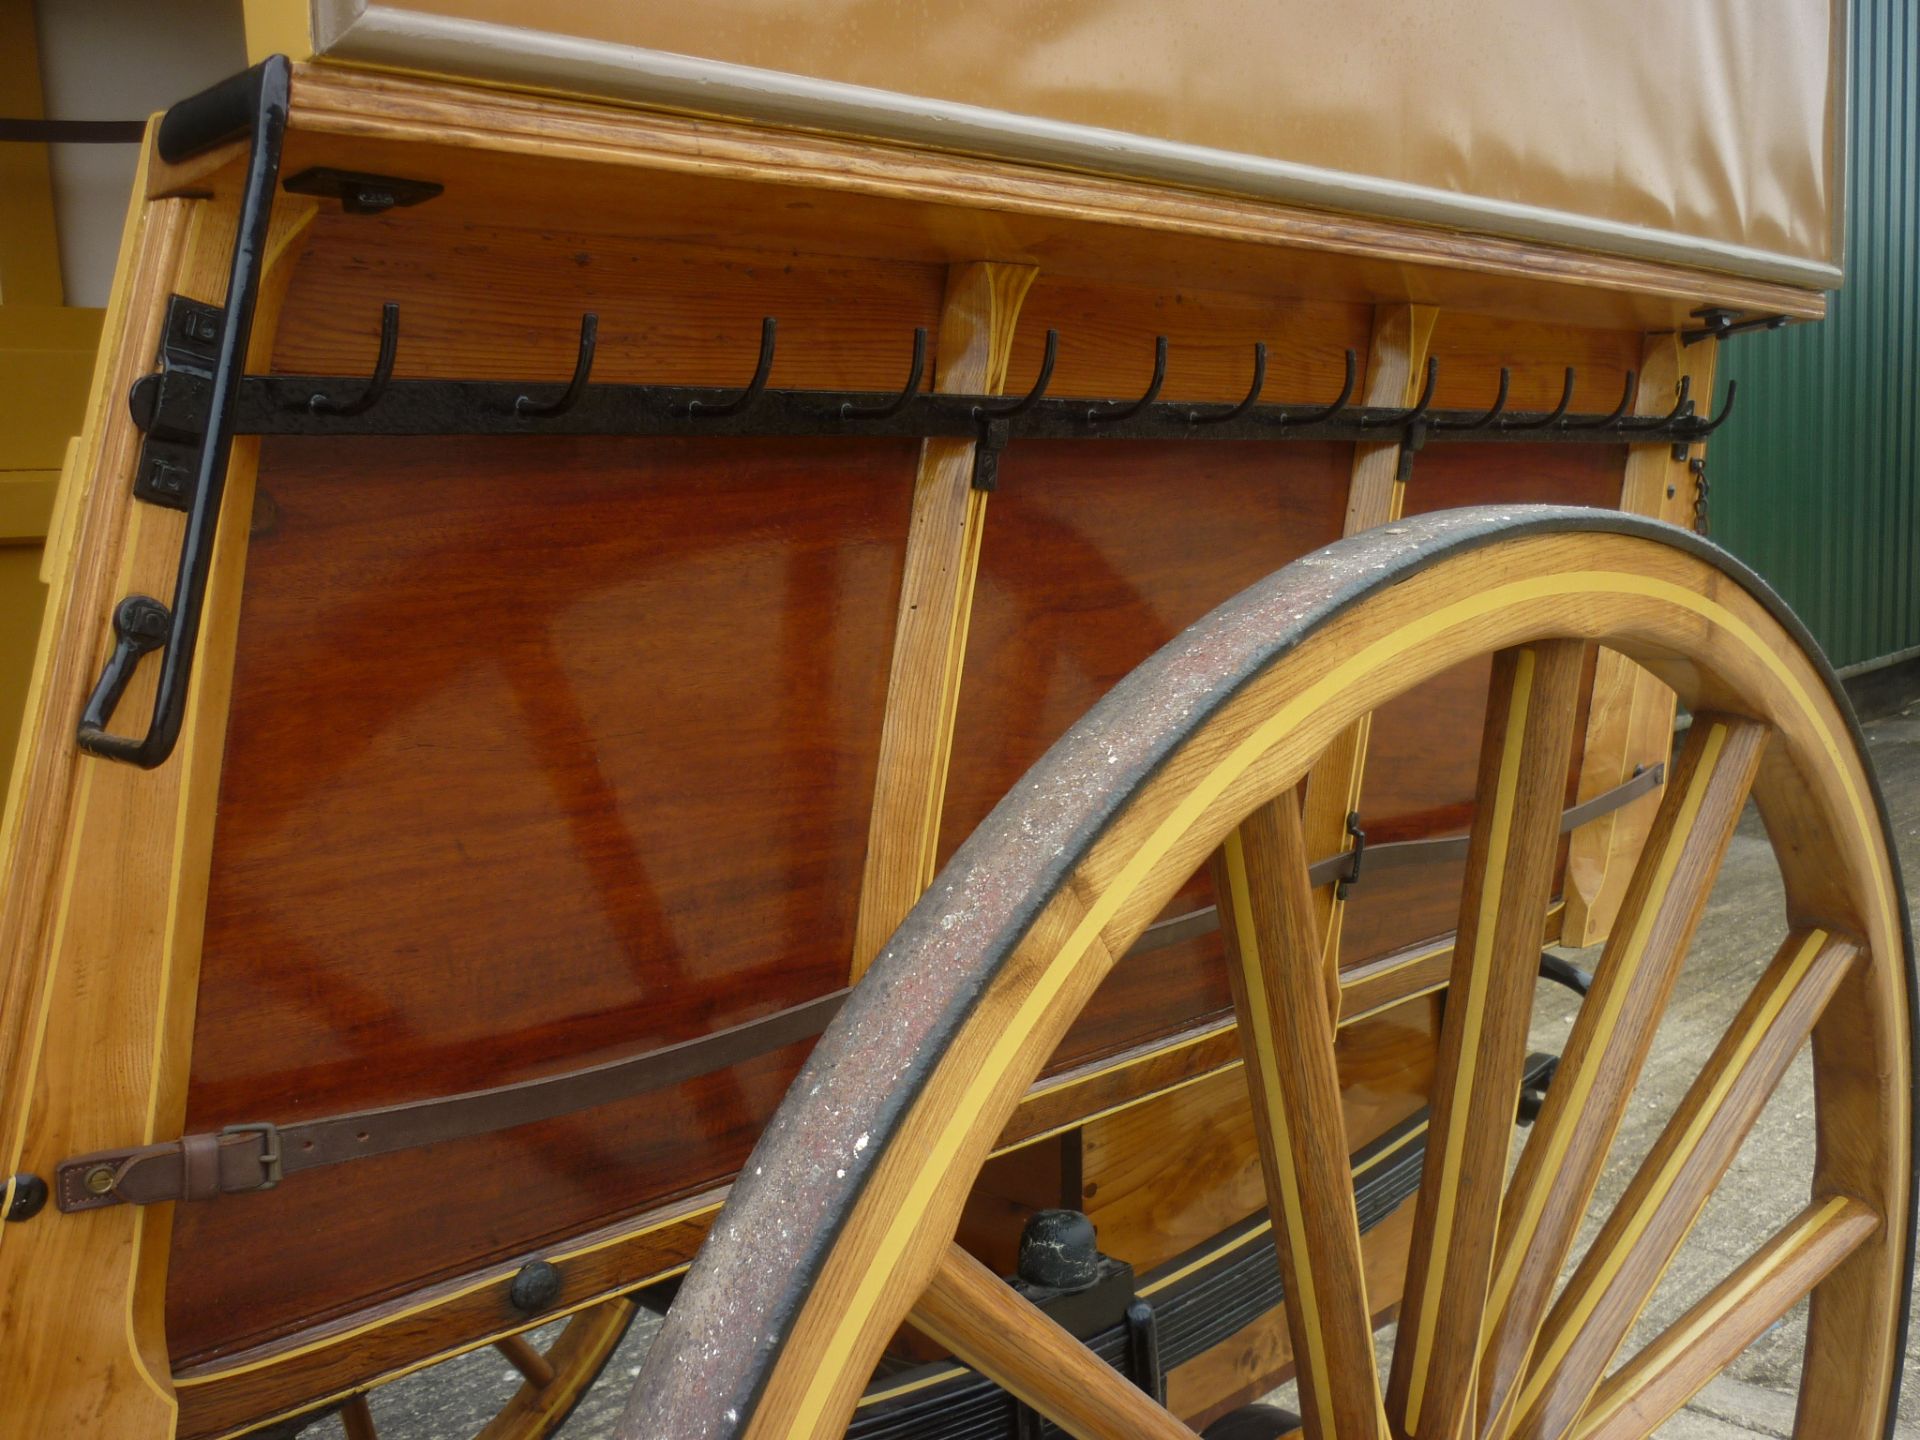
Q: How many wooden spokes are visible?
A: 8